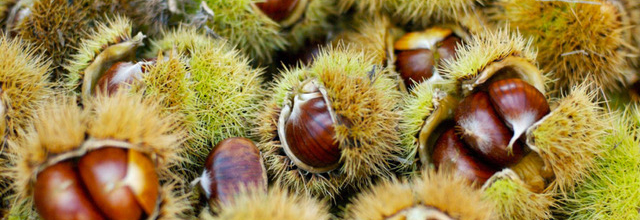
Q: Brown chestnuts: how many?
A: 11